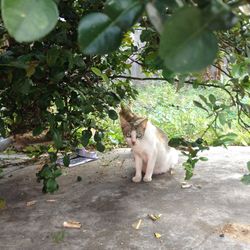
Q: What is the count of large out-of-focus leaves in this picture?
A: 3